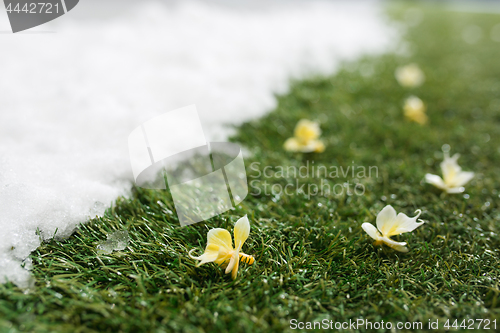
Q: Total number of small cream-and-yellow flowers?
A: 6